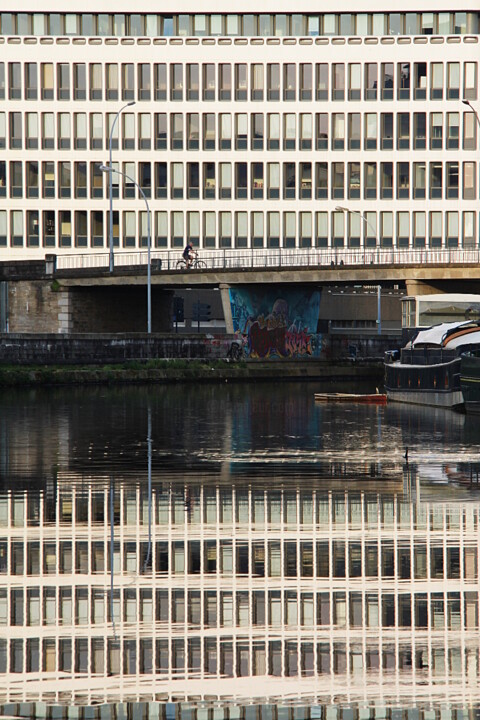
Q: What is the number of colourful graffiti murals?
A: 1